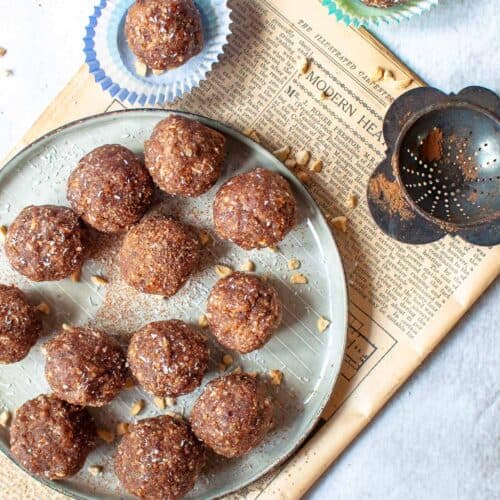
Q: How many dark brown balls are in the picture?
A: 14